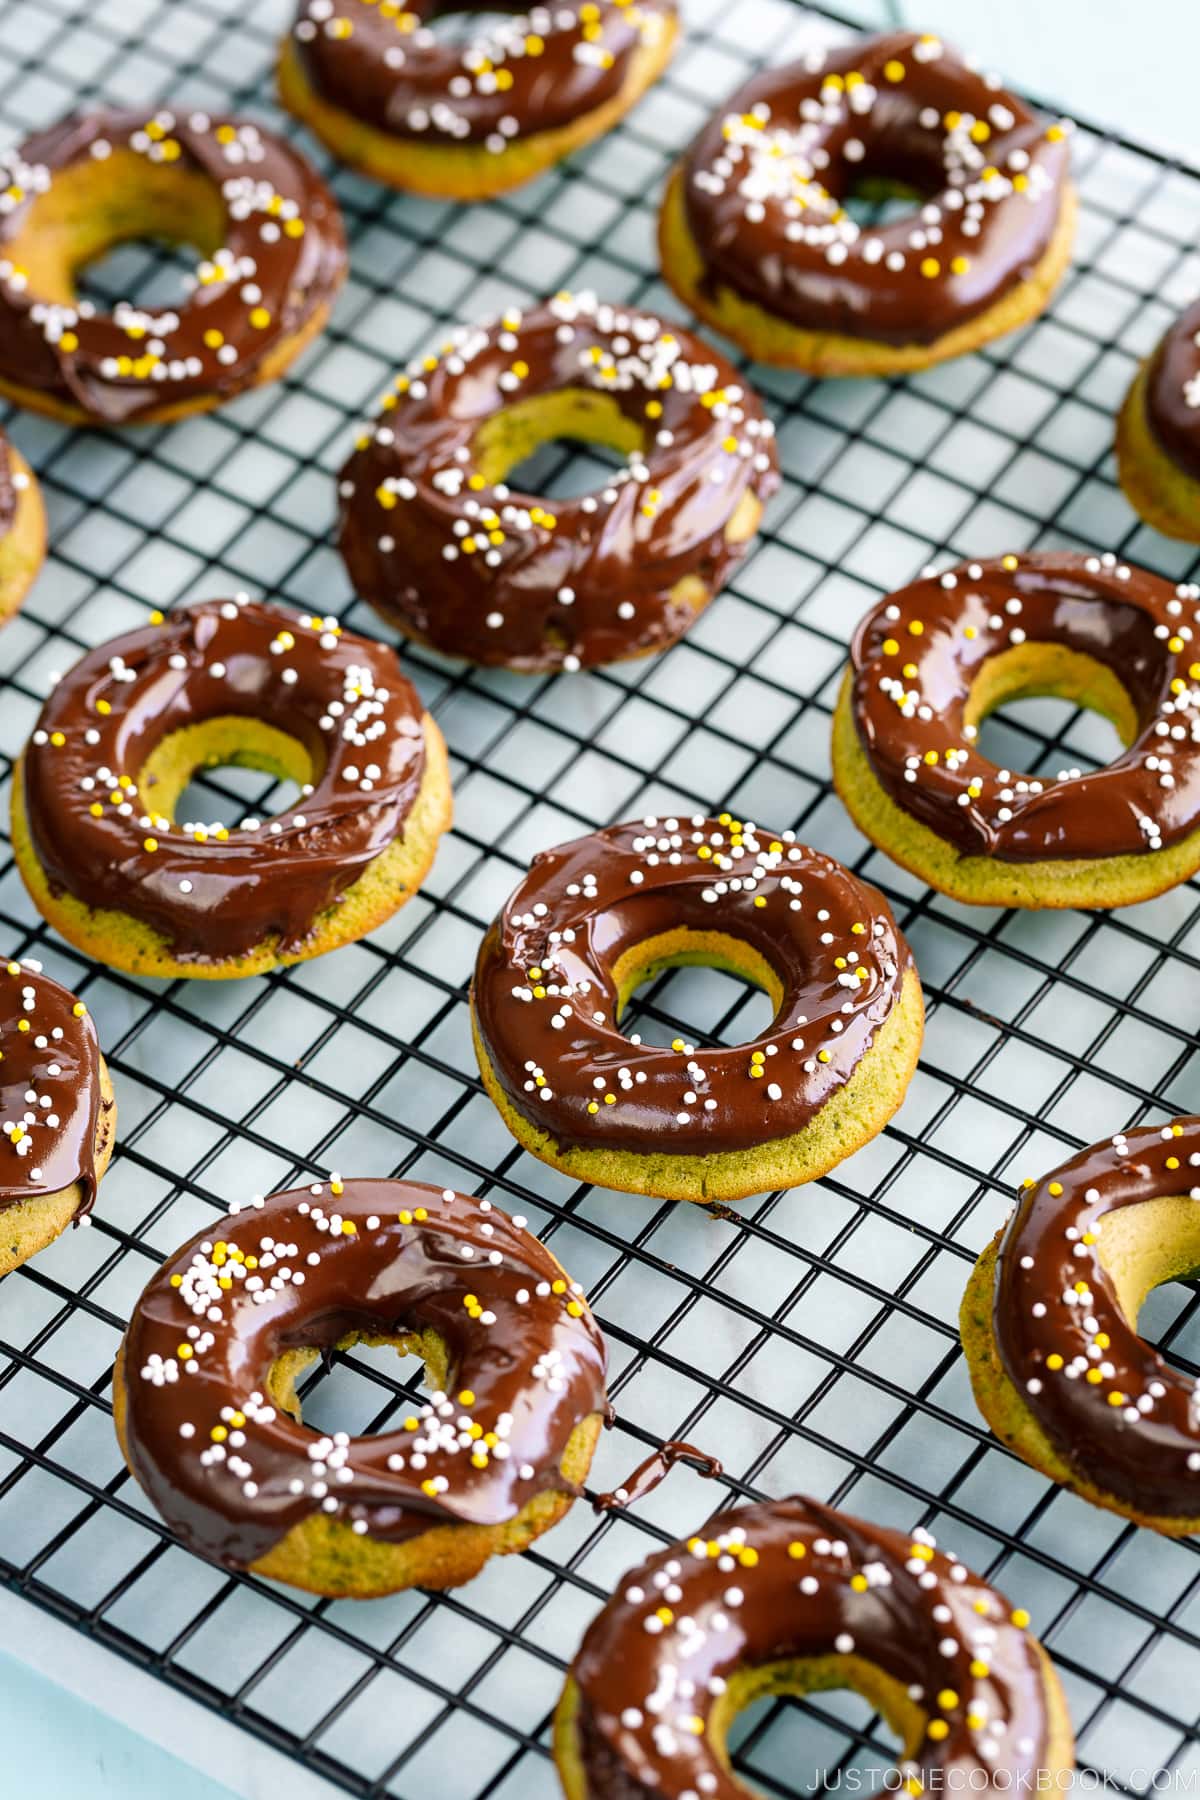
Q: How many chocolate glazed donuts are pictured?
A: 13